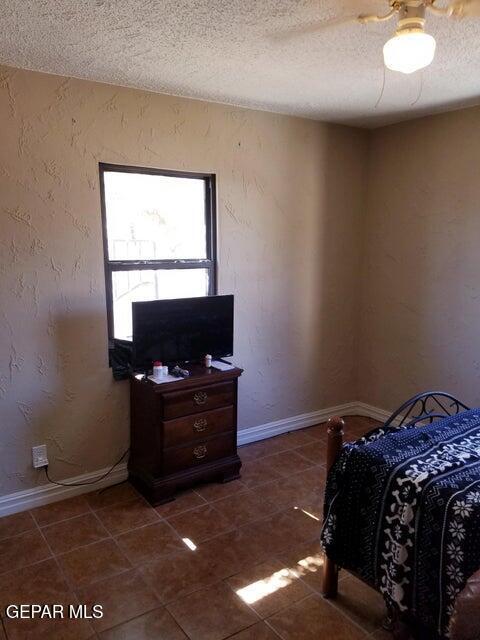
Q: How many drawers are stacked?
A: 3